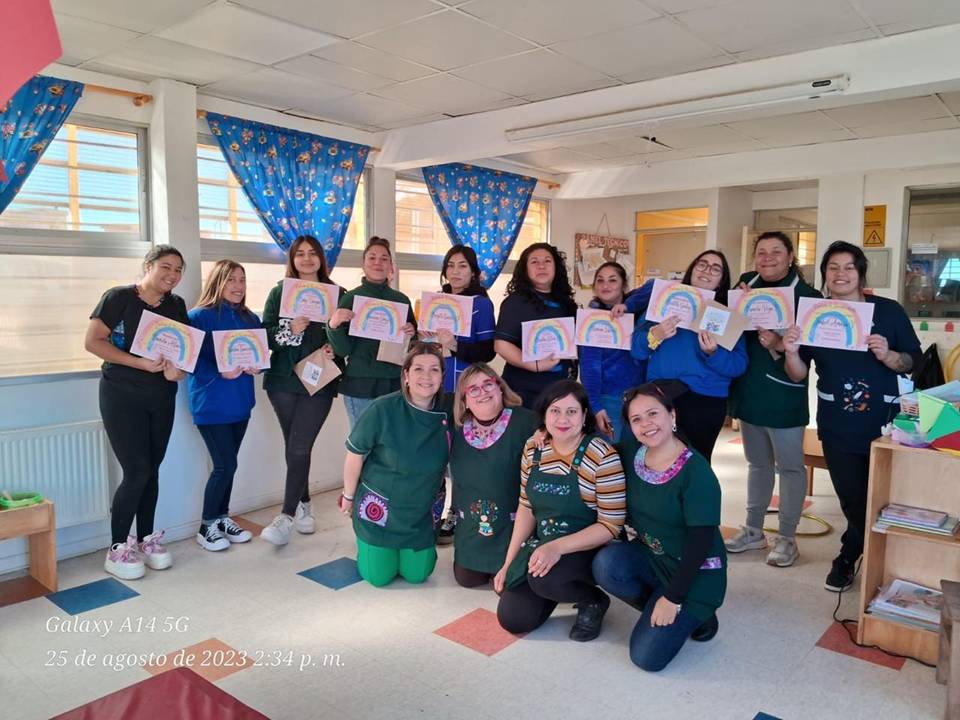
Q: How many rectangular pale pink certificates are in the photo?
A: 10